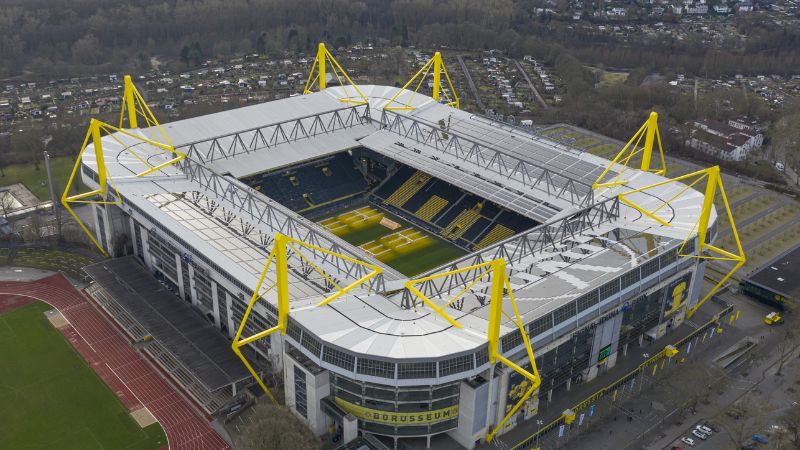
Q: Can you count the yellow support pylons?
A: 8